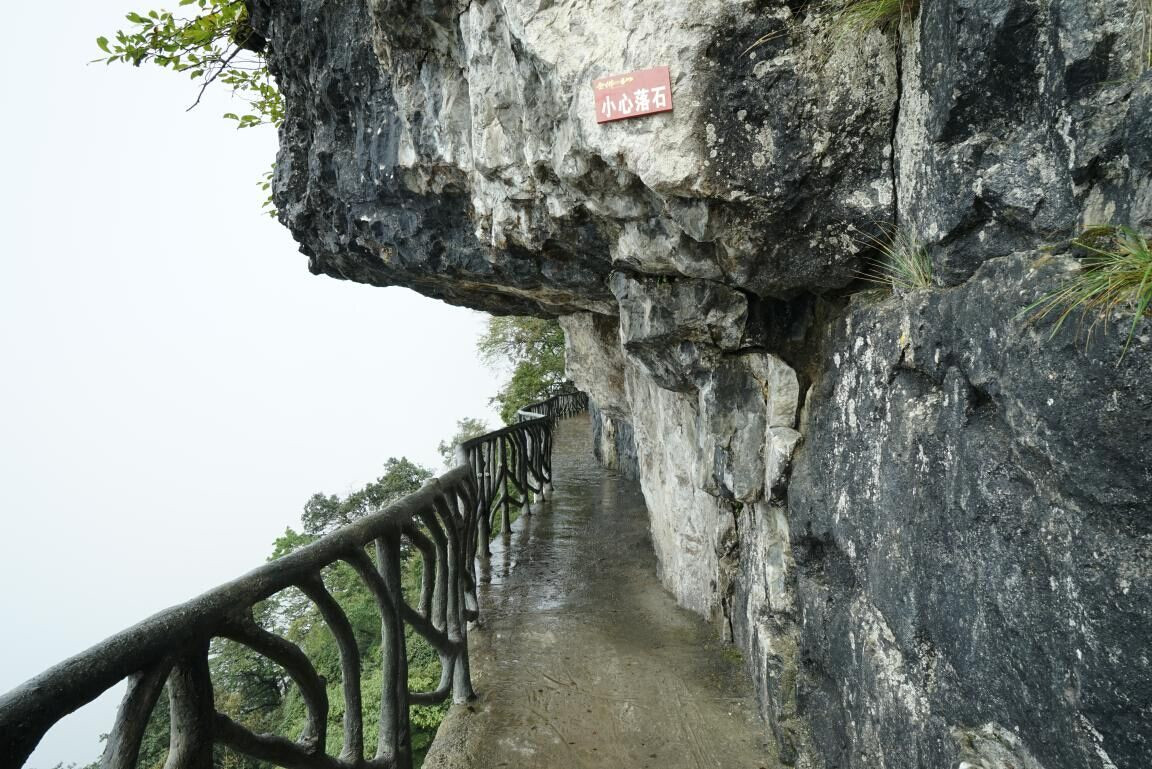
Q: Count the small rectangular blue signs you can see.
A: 0